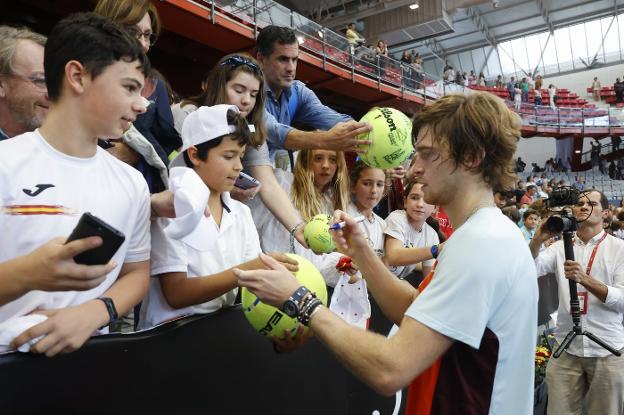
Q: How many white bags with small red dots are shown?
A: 1